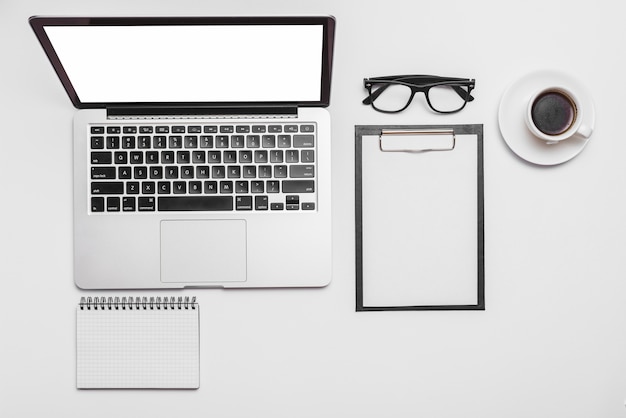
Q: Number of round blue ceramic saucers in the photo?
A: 0